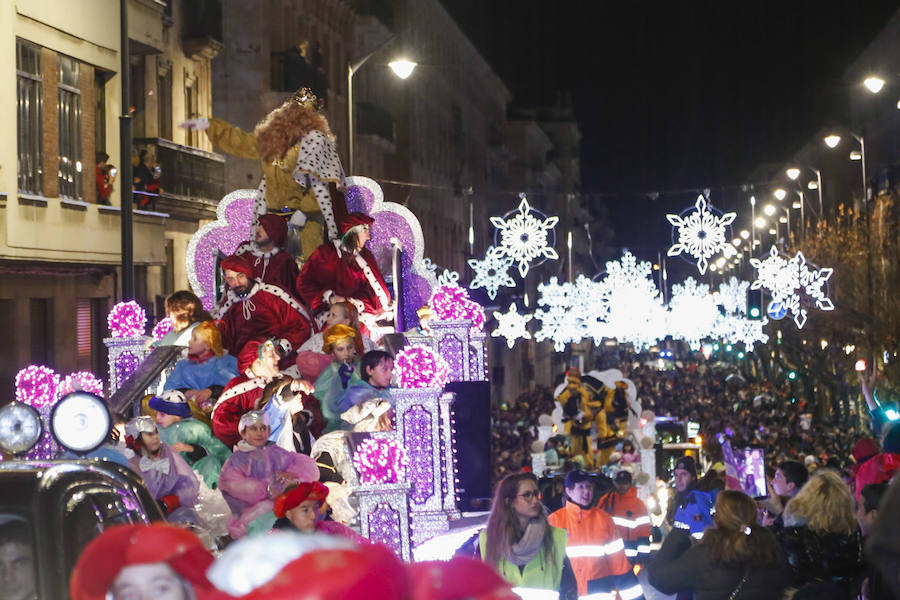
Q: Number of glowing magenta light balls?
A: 8